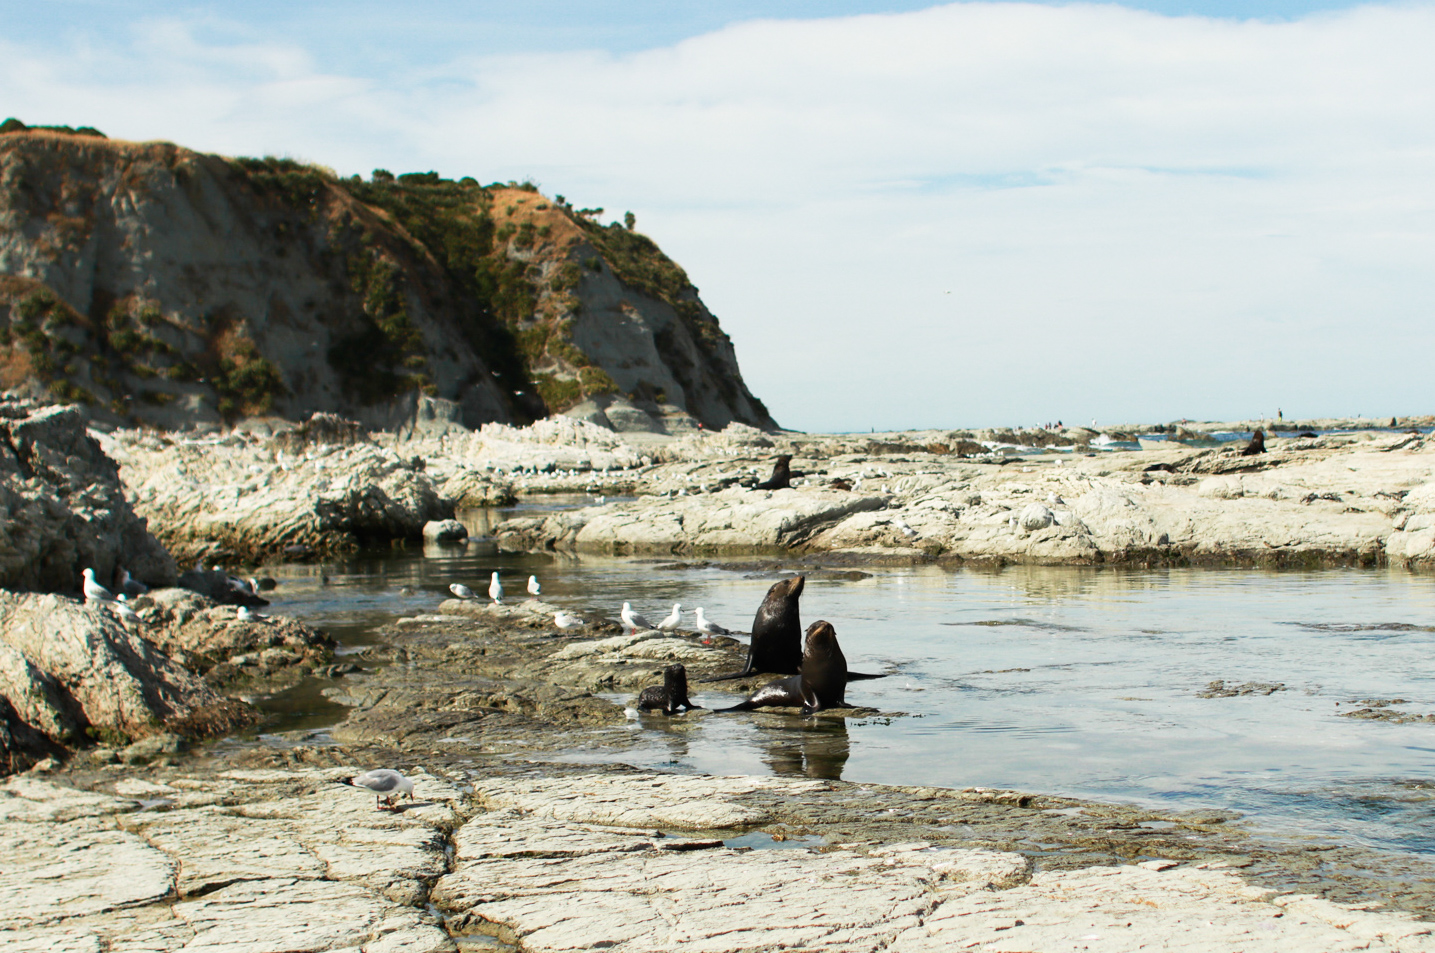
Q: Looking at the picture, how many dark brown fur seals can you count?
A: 5